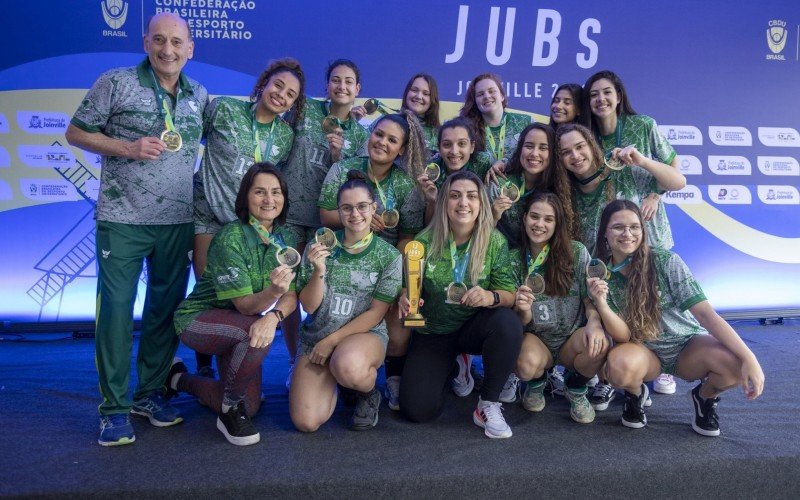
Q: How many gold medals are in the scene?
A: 12